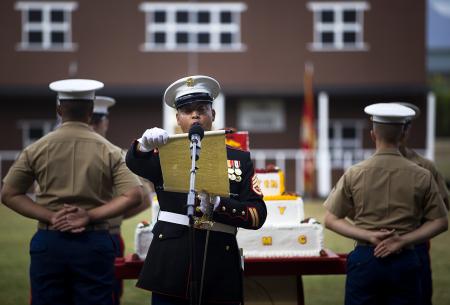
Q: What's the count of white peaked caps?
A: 5